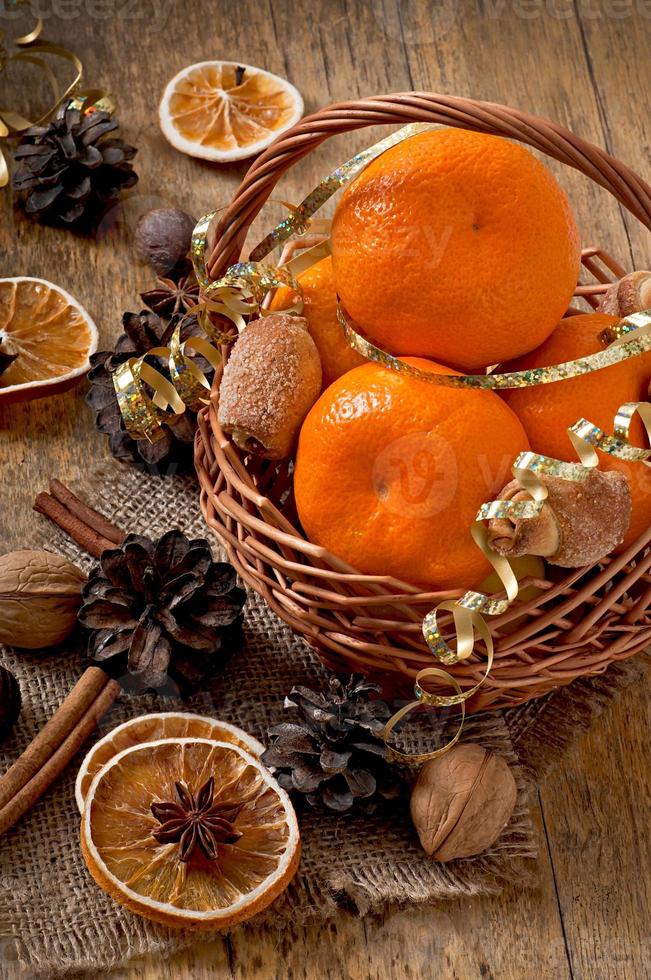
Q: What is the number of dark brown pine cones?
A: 4